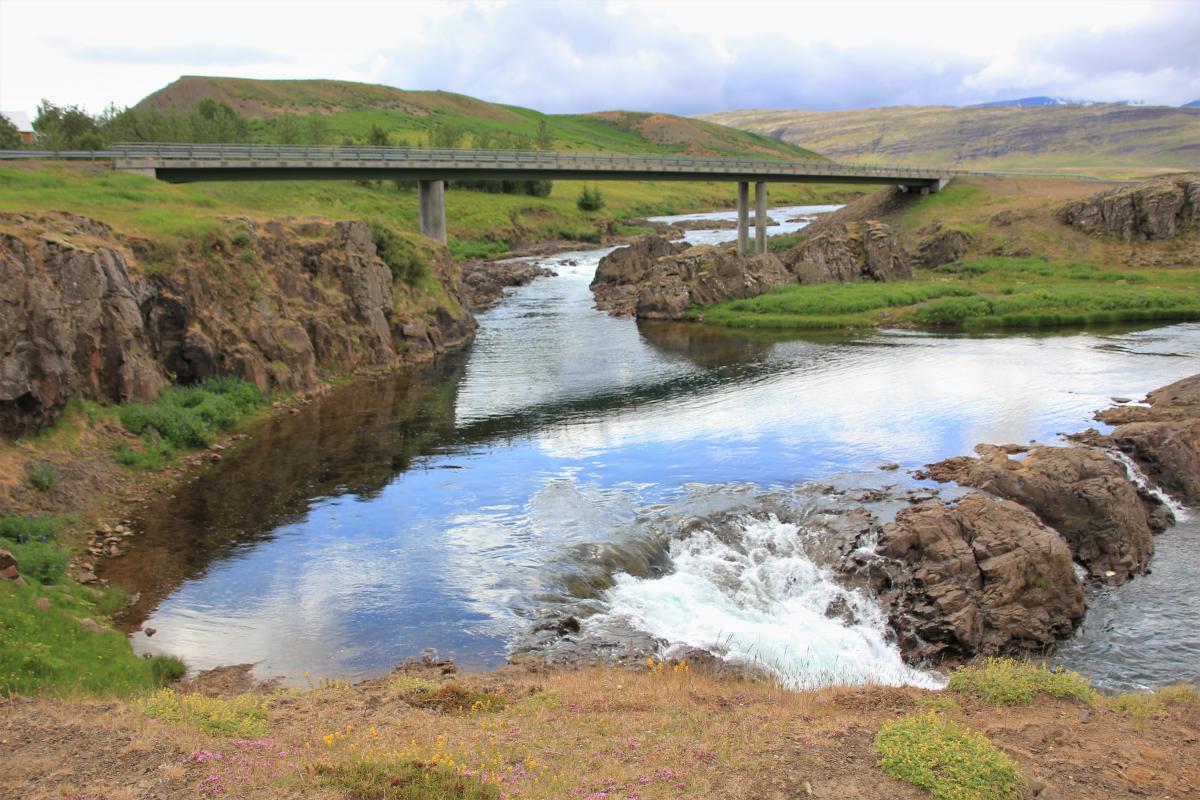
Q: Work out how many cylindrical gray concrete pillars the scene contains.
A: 3